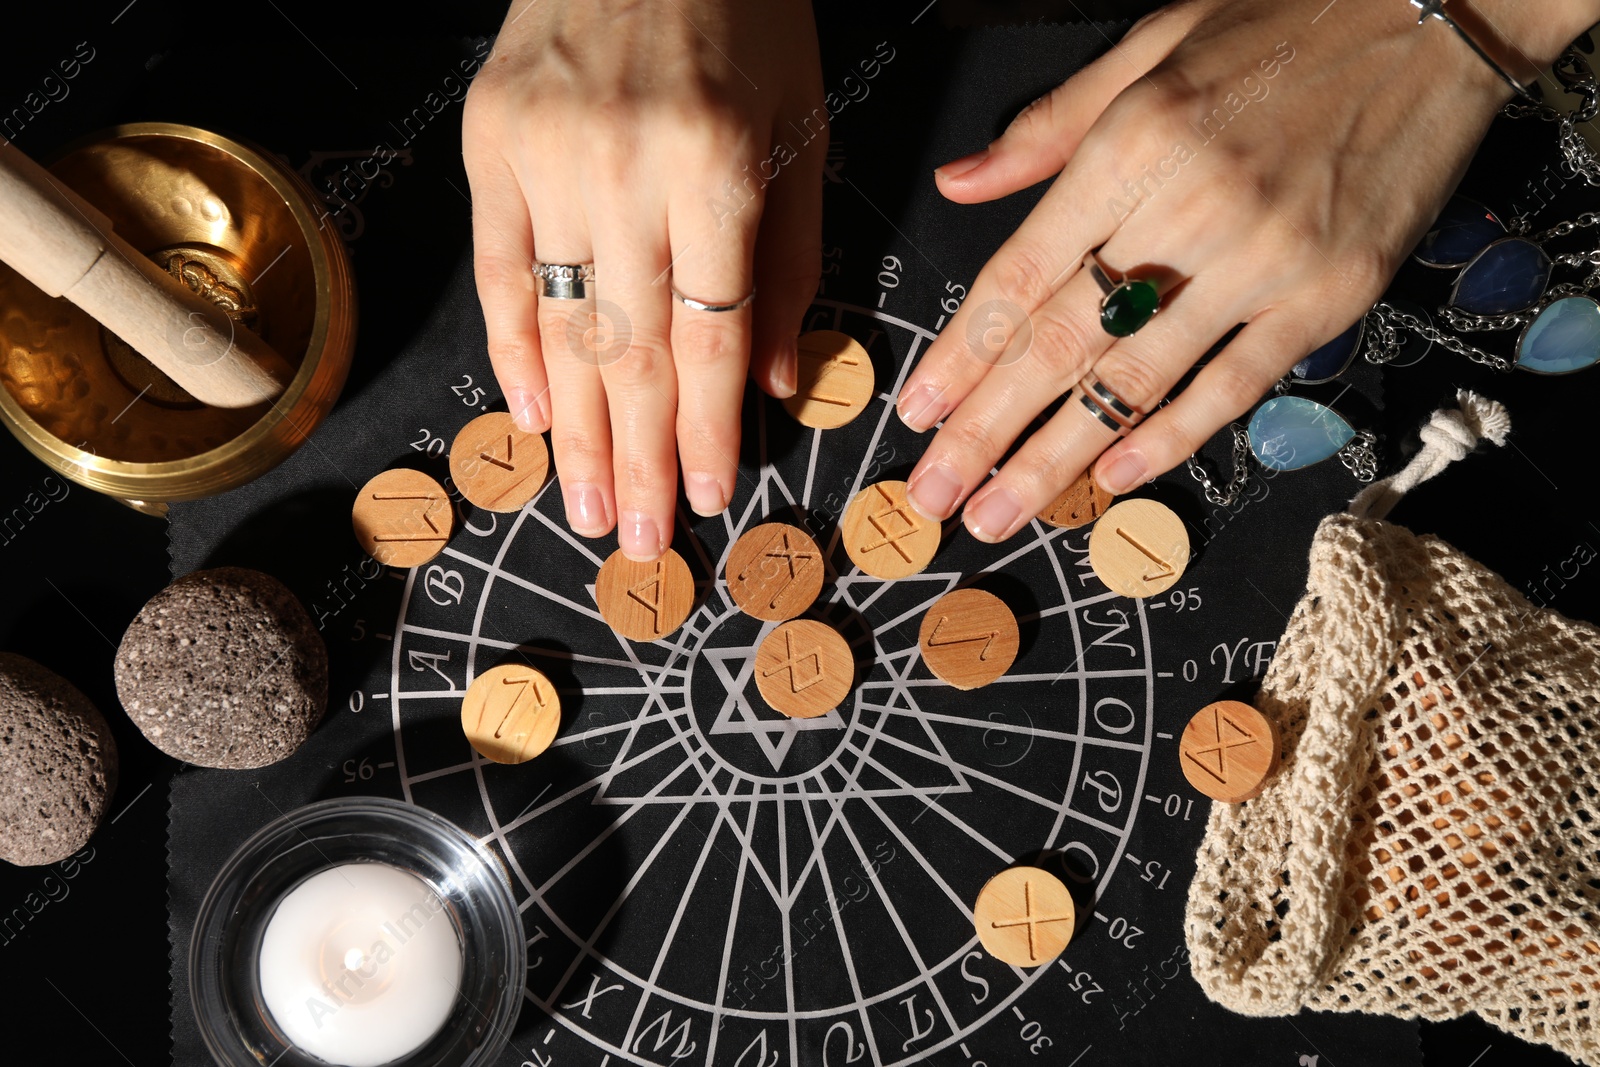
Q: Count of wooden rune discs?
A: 13